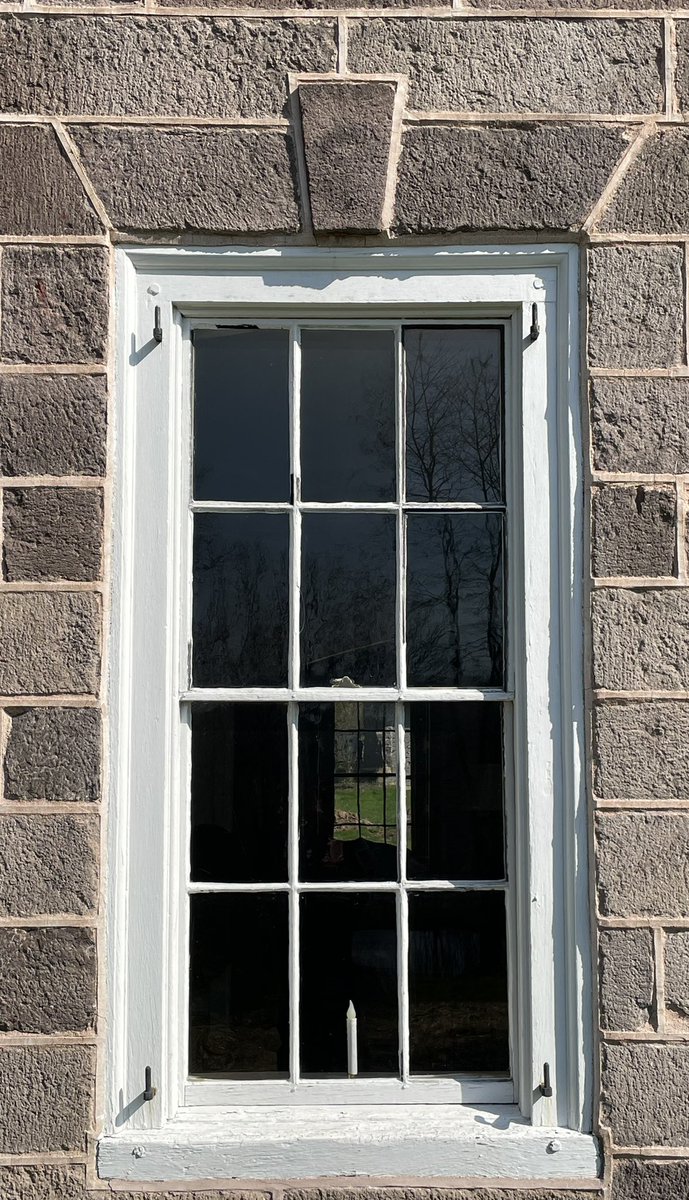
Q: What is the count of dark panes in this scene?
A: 12